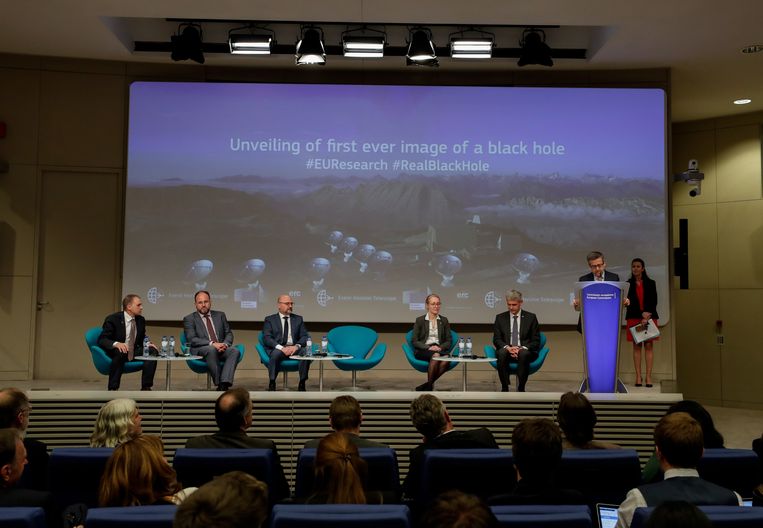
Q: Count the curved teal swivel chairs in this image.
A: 6